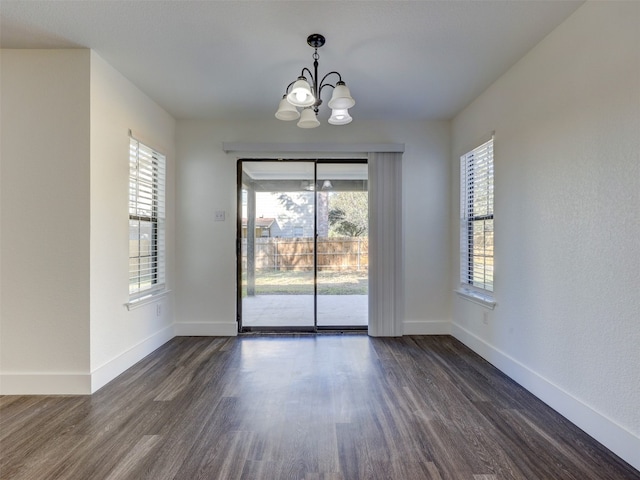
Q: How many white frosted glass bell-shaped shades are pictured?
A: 5